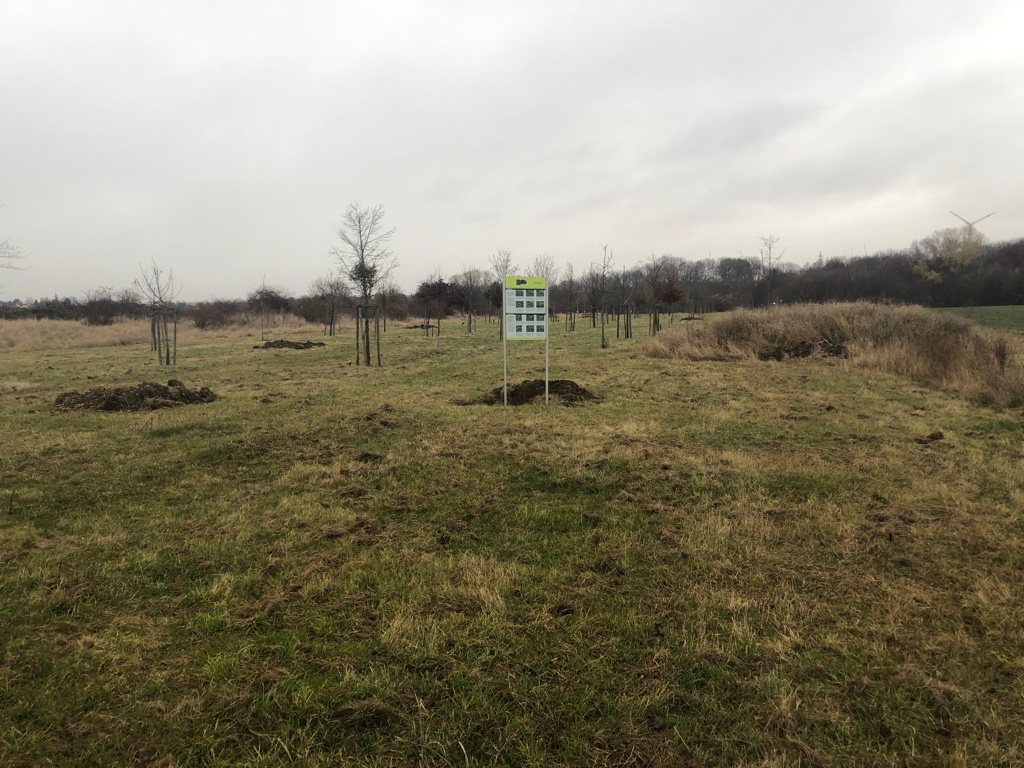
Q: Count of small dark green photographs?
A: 12